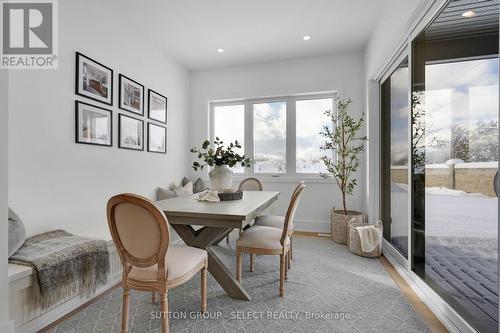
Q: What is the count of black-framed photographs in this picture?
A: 6